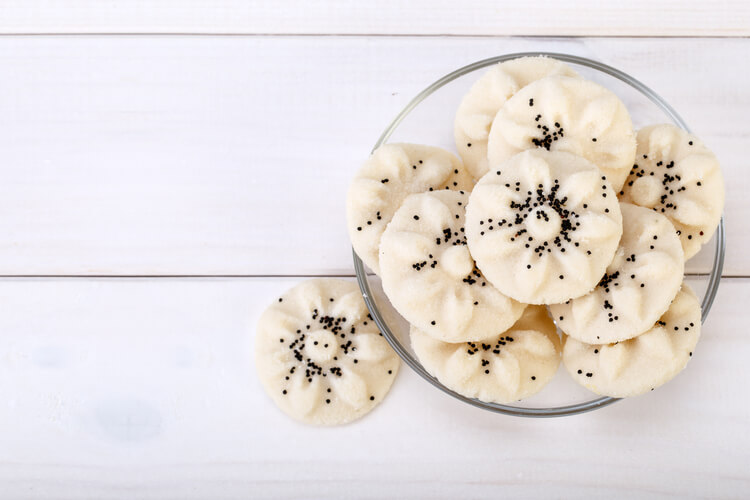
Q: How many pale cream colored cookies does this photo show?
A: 10